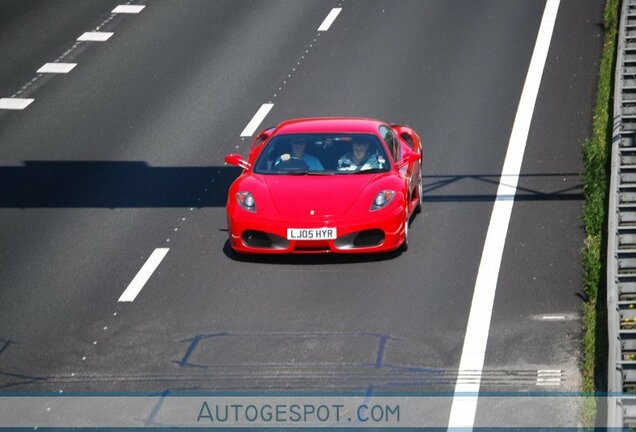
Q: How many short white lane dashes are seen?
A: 7